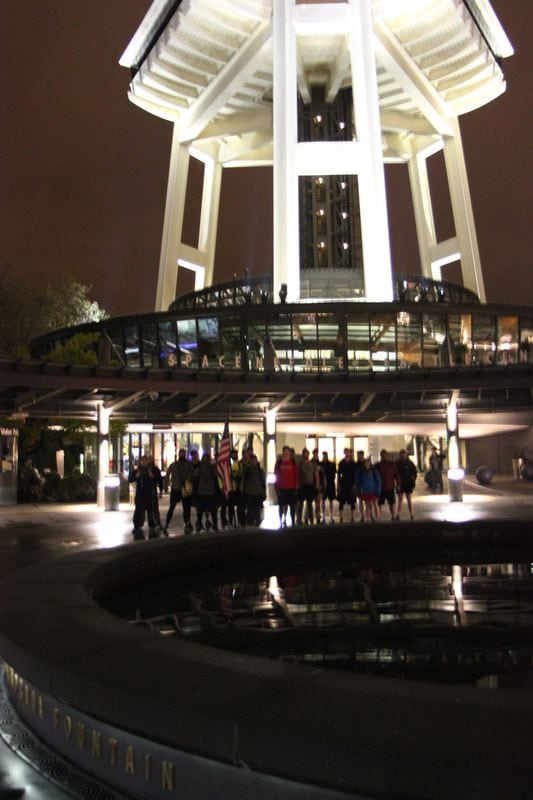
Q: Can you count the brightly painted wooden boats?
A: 0